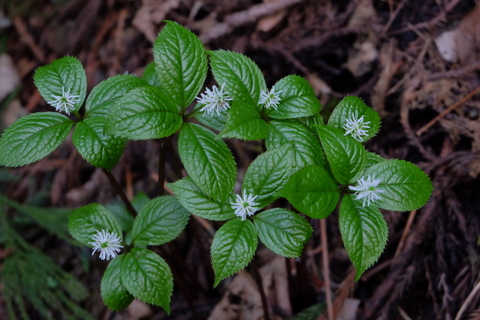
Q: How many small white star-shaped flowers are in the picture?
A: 7